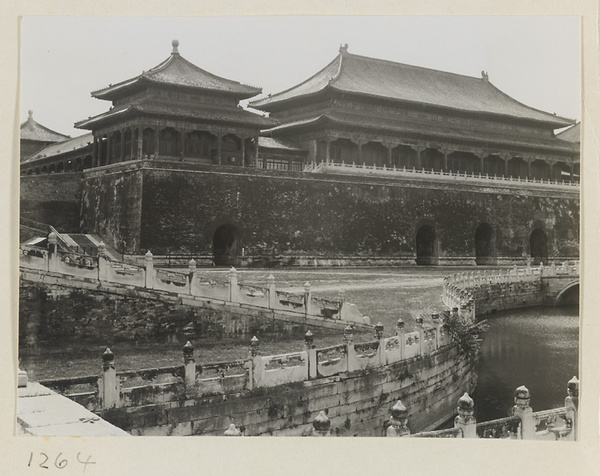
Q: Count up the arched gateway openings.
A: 4